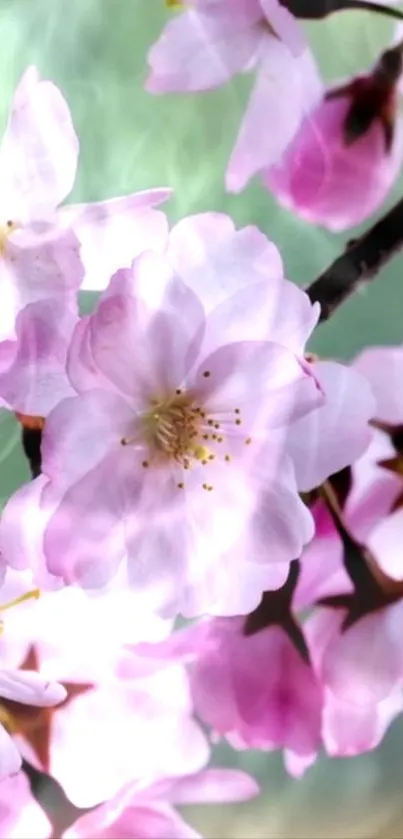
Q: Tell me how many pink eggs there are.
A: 0